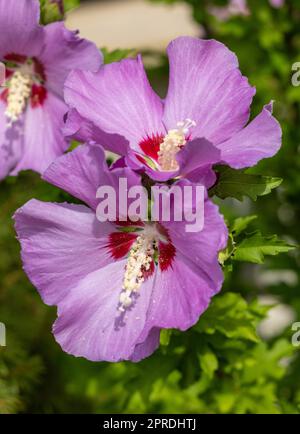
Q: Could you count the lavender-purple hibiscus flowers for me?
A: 3